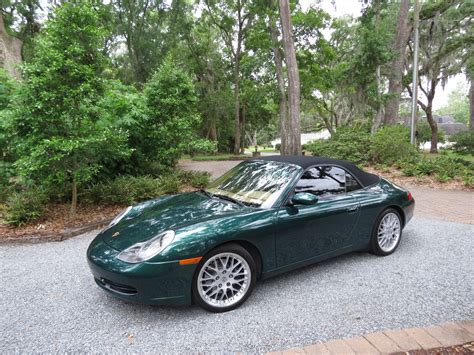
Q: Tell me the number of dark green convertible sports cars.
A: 1